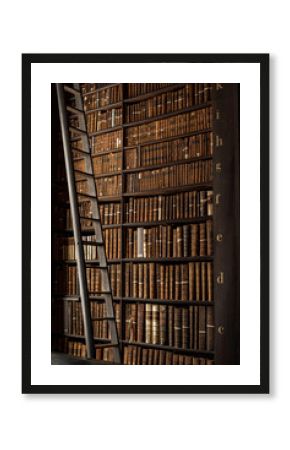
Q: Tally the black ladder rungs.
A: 12